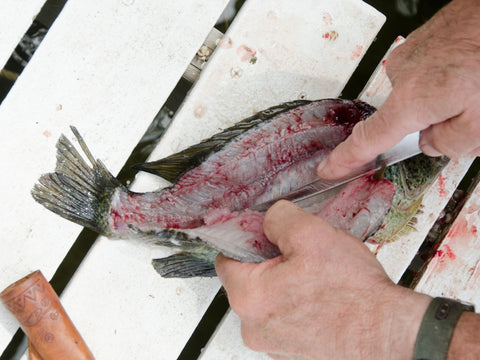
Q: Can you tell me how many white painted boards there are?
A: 5